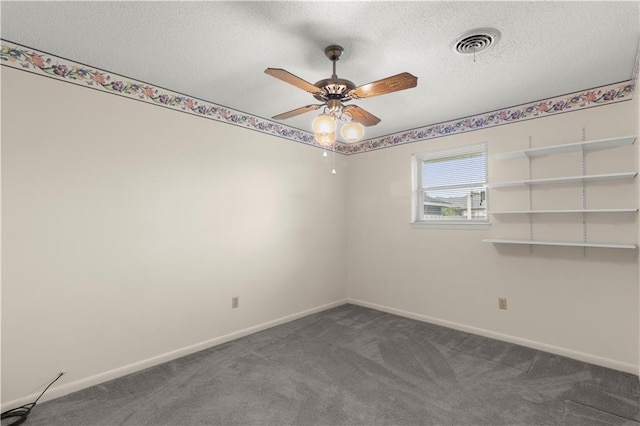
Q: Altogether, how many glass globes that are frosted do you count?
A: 3